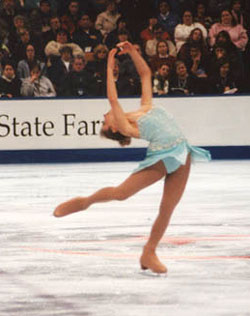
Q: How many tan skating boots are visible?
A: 2